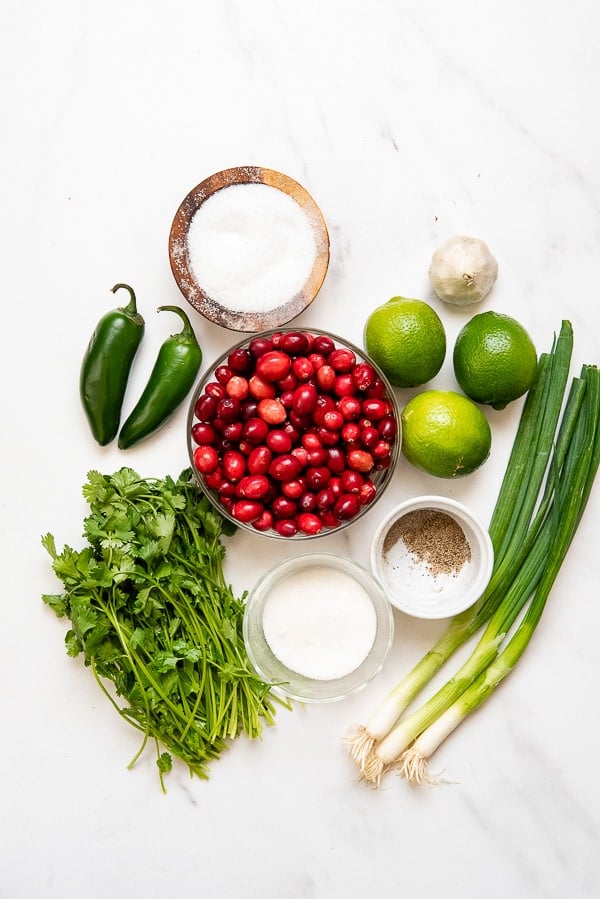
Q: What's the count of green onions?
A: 3